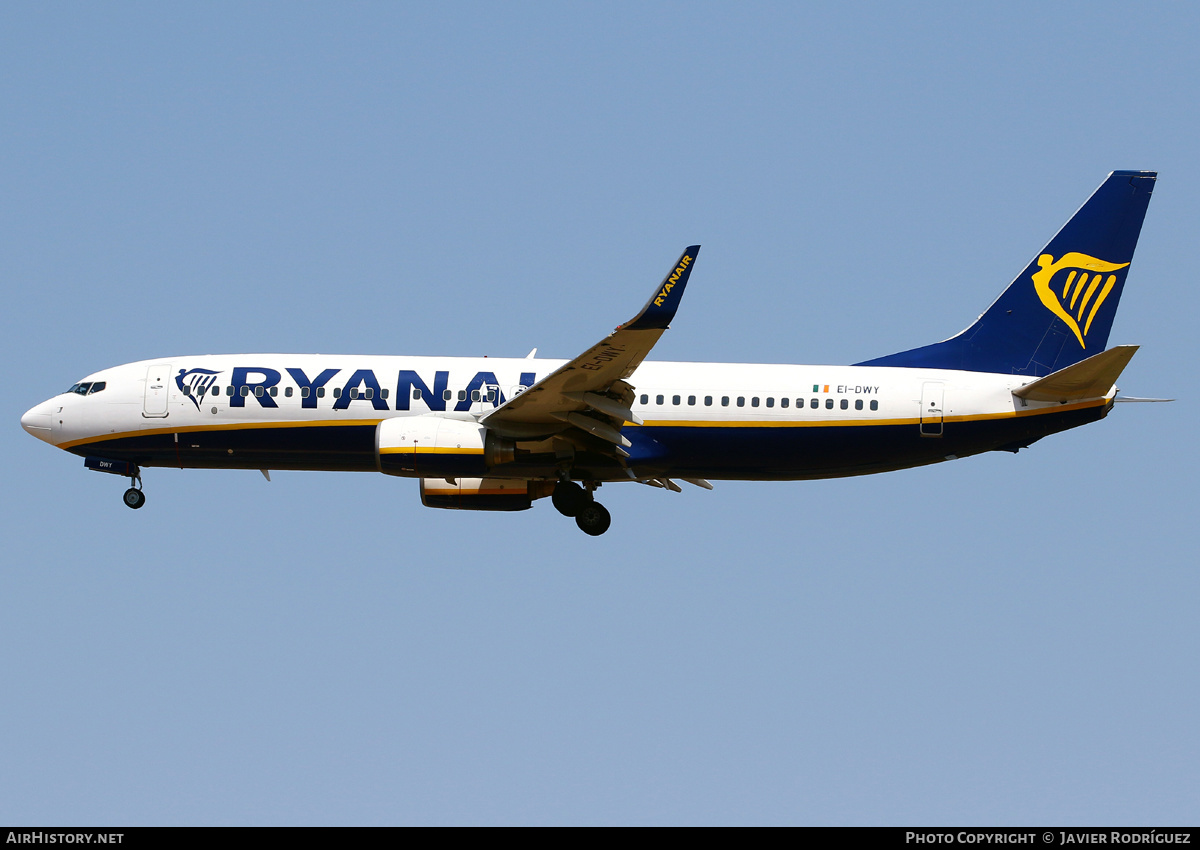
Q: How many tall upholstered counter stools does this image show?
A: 0